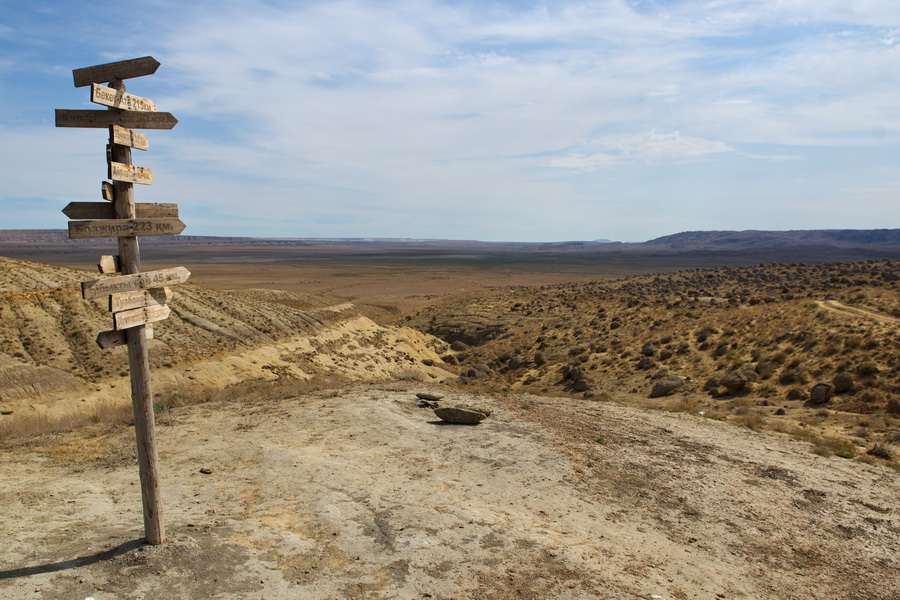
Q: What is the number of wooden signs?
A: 14